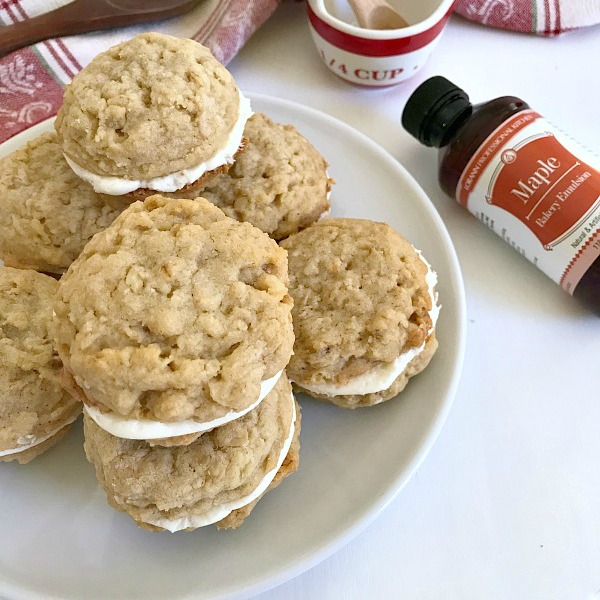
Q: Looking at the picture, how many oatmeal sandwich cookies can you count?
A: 7